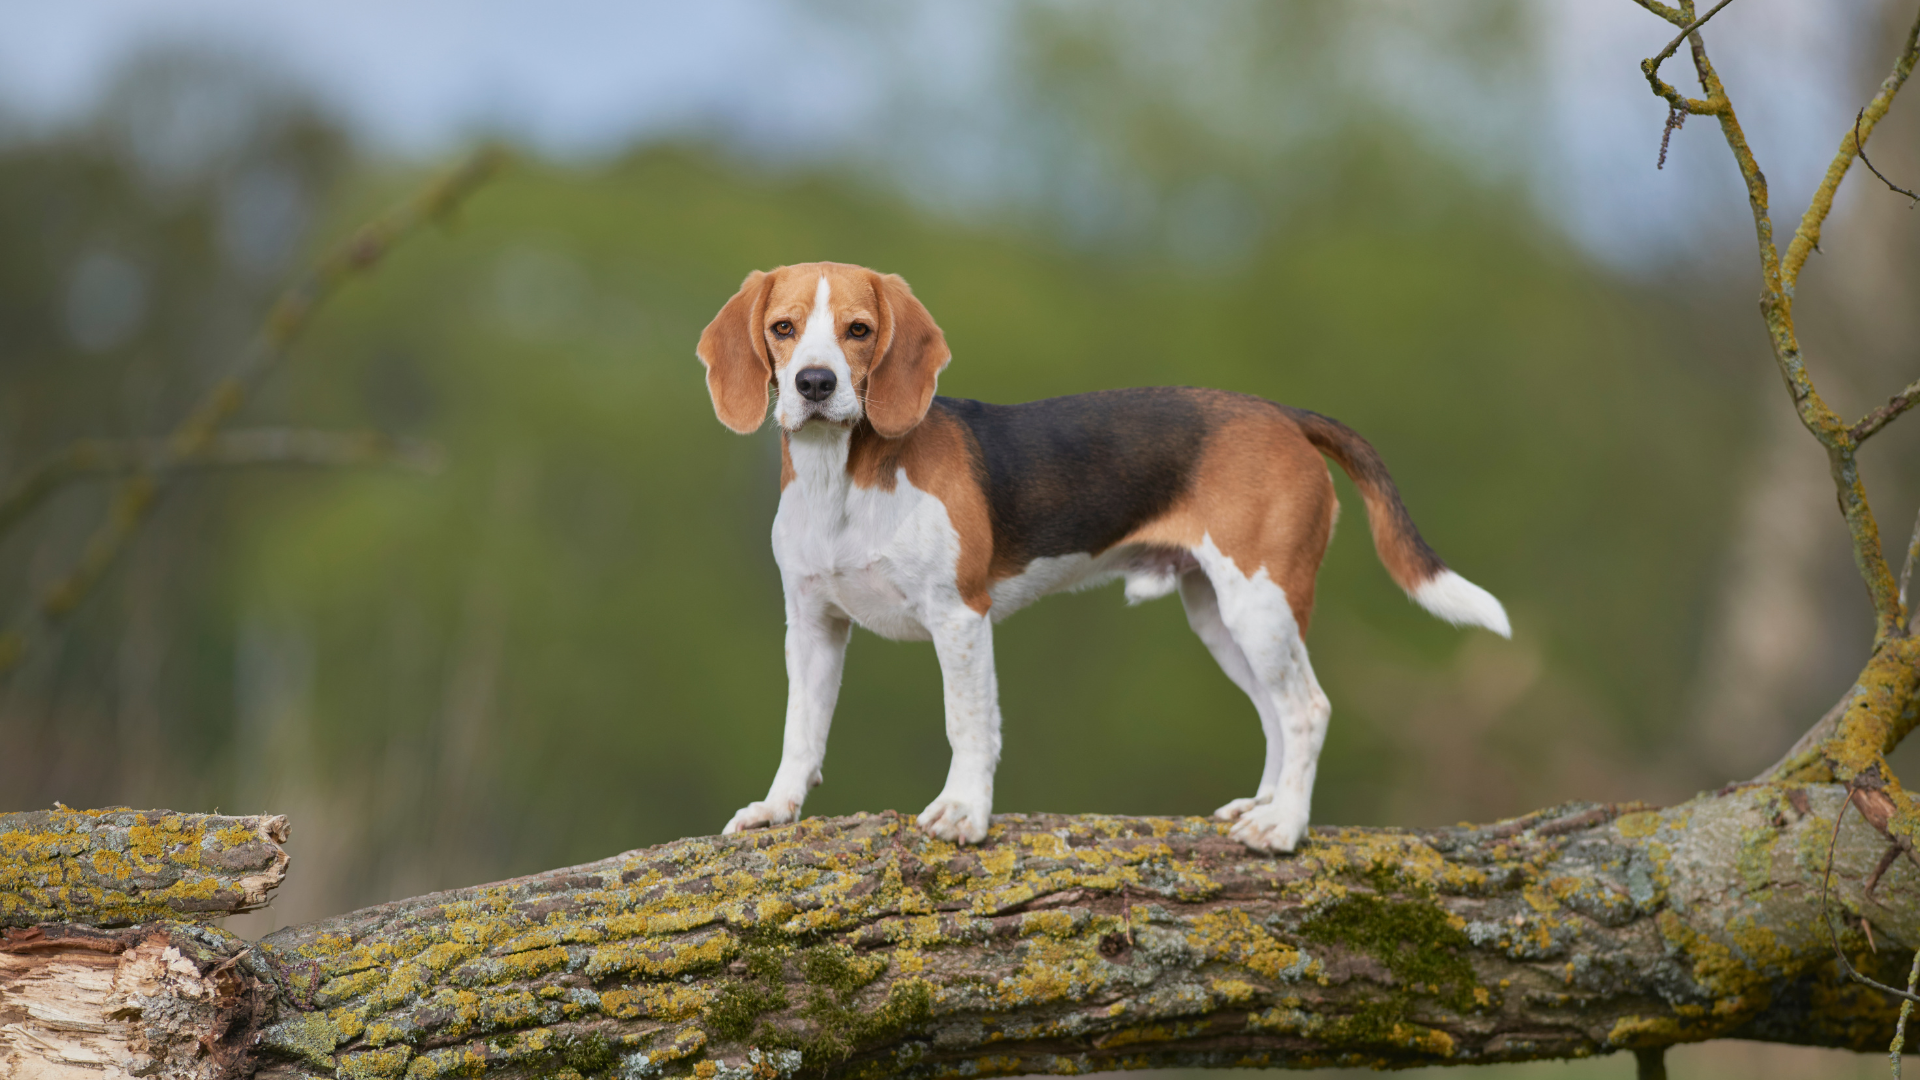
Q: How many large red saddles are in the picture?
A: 0